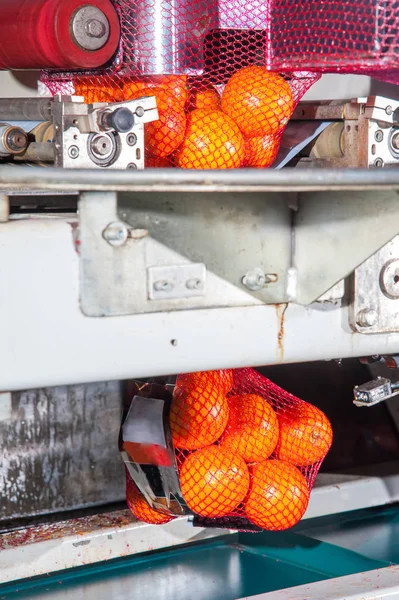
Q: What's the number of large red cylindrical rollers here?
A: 1